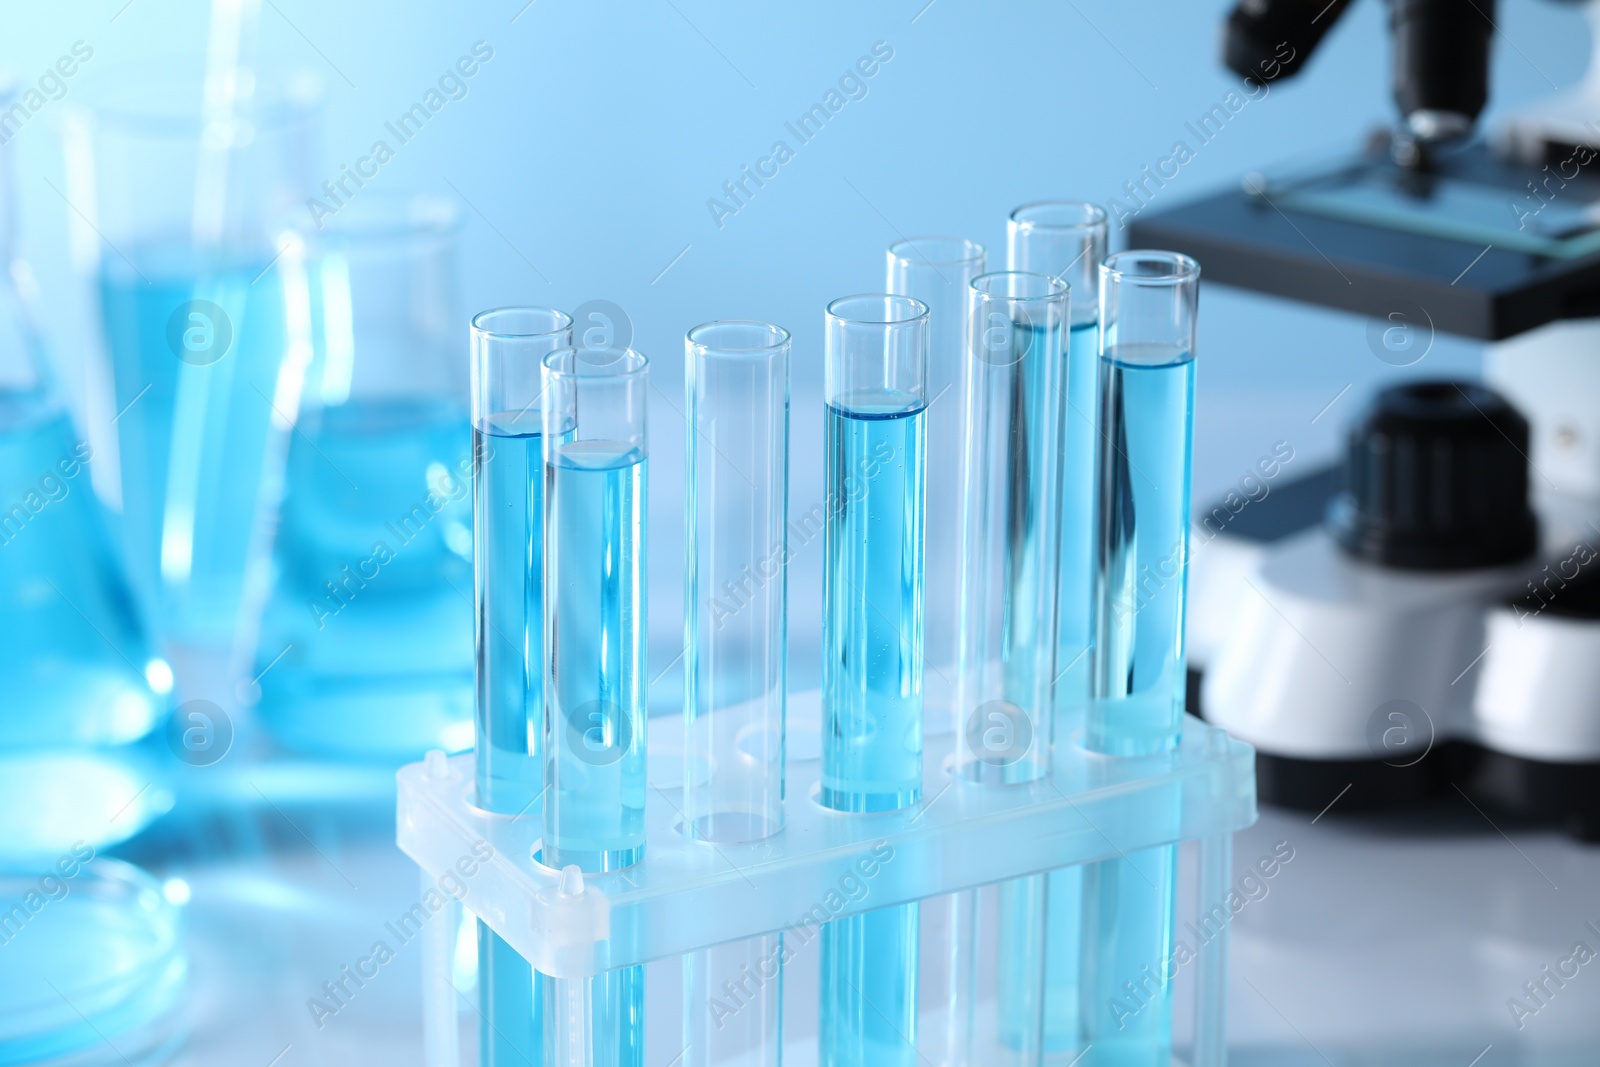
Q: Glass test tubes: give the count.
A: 8